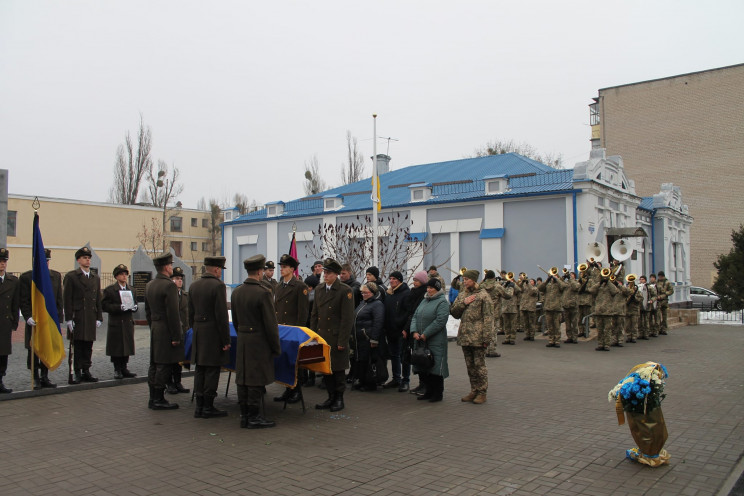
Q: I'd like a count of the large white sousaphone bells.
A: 2